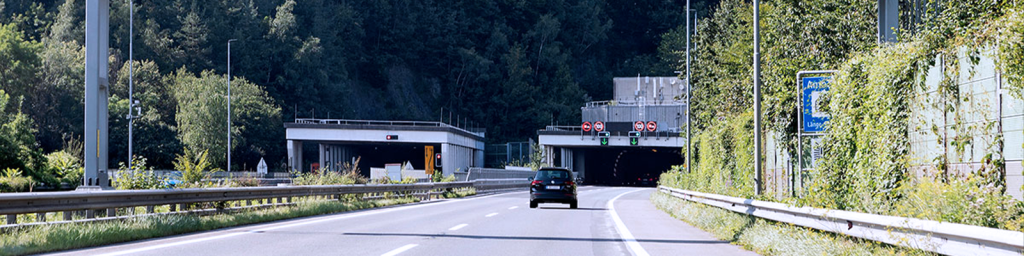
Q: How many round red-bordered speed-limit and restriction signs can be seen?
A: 4